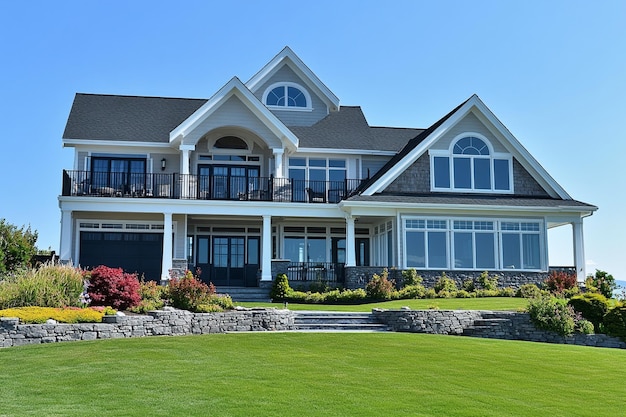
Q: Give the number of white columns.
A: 7